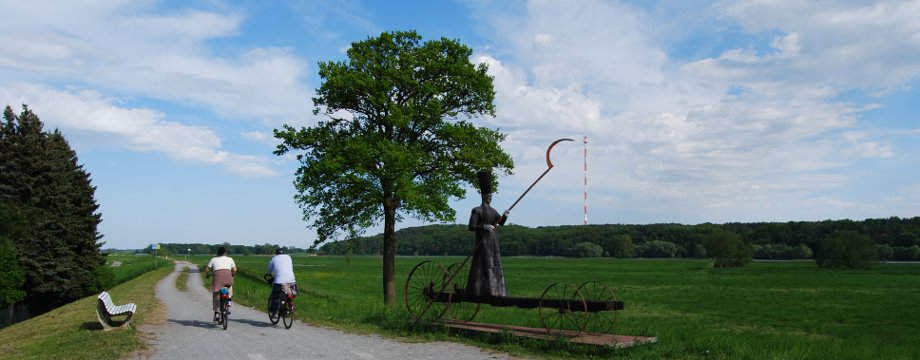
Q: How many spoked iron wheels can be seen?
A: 4